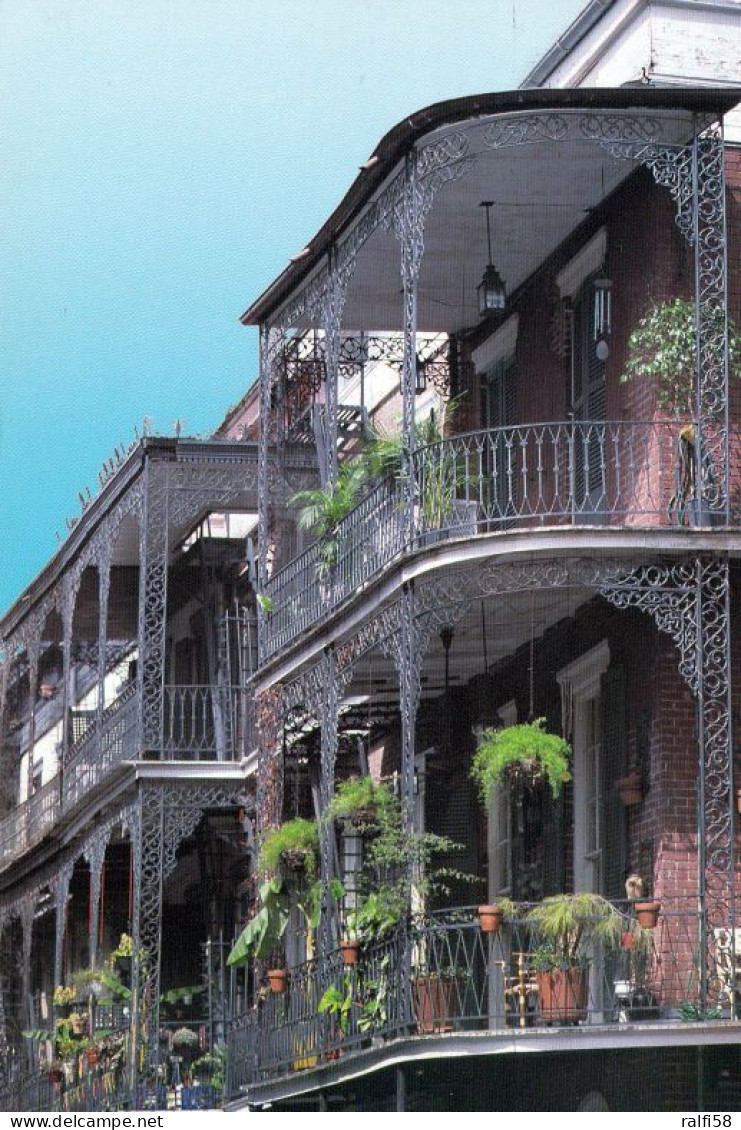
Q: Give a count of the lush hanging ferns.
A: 3